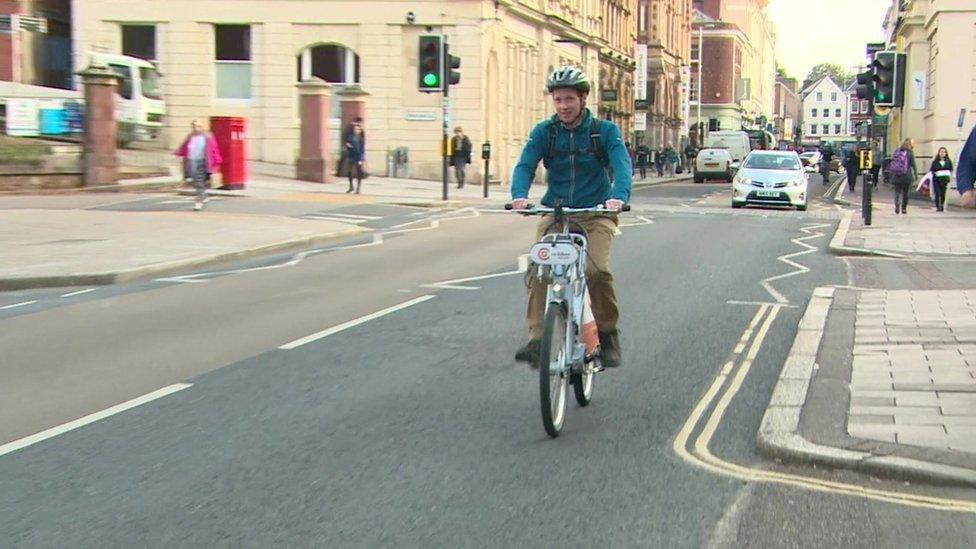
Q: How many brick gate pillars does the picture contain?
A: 3